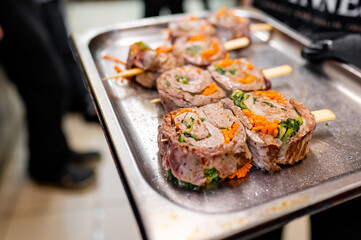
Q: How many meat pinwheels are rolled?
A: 8